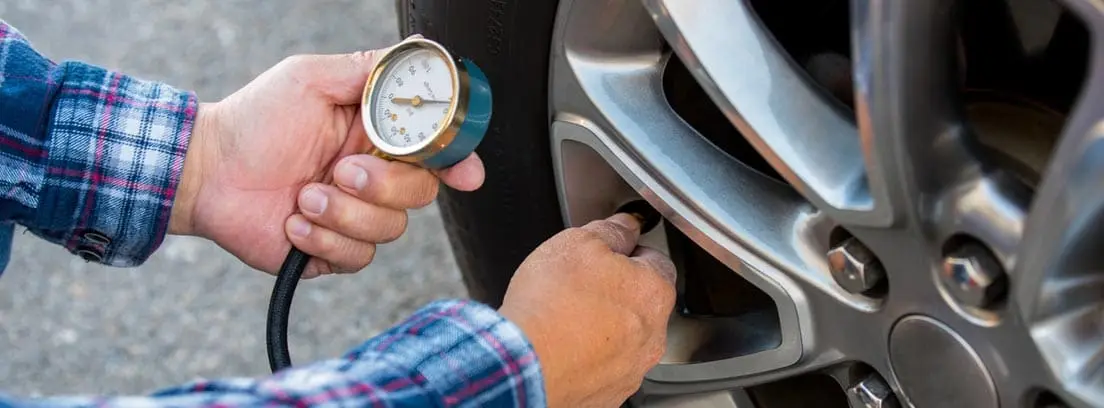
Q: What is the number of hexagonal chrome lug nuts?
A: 3